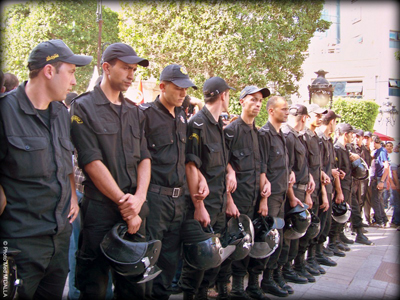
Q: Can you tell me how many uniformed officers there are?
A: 12